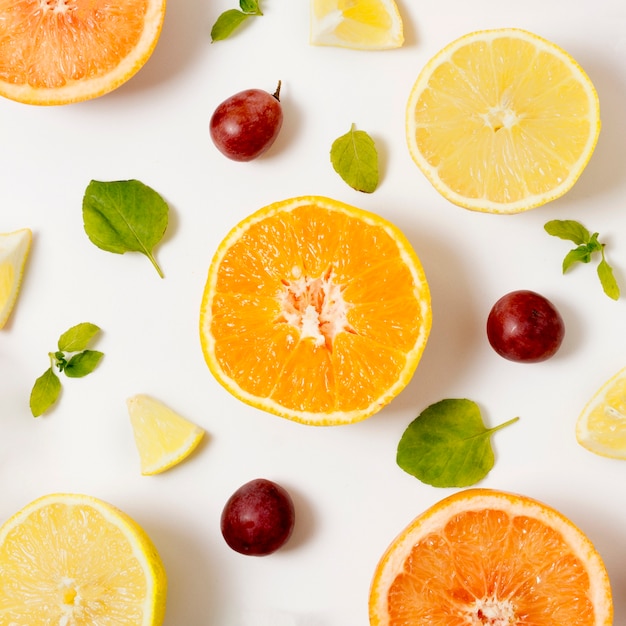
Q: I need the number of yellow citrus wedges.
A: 4